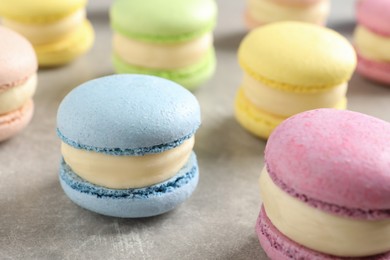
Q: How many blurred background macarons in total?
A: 6